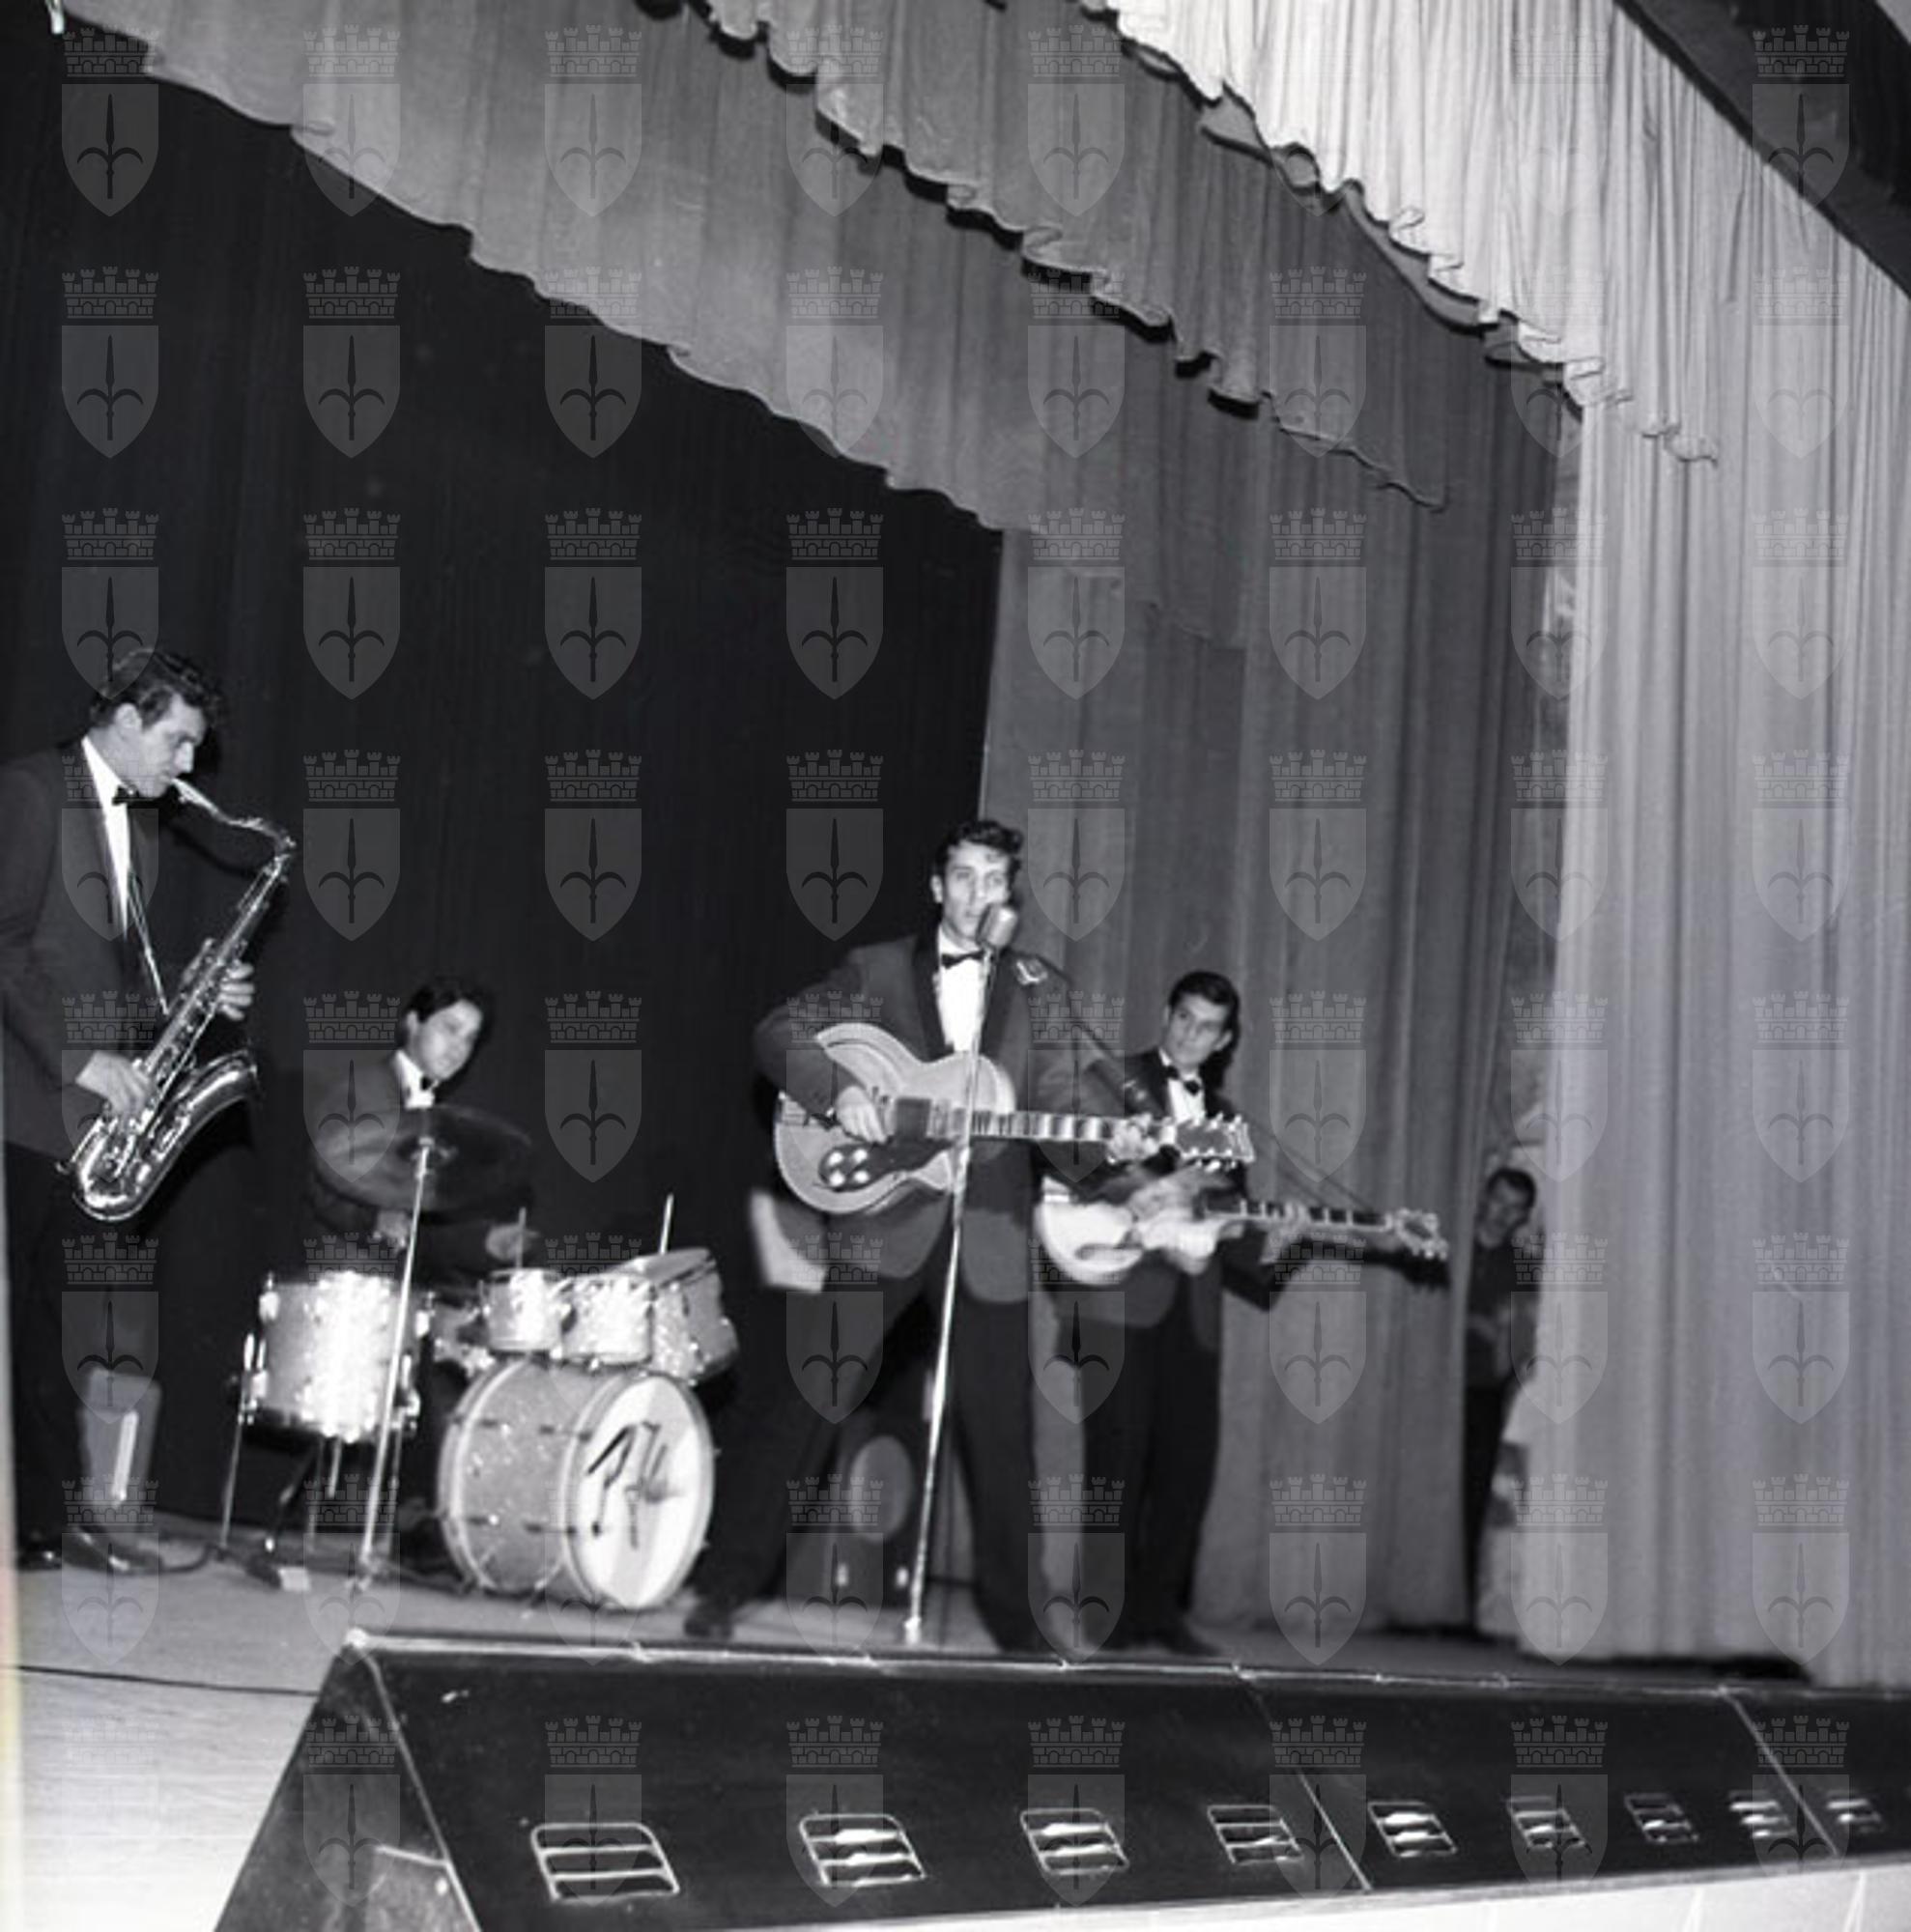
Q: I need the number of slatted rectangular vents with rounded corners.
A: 9